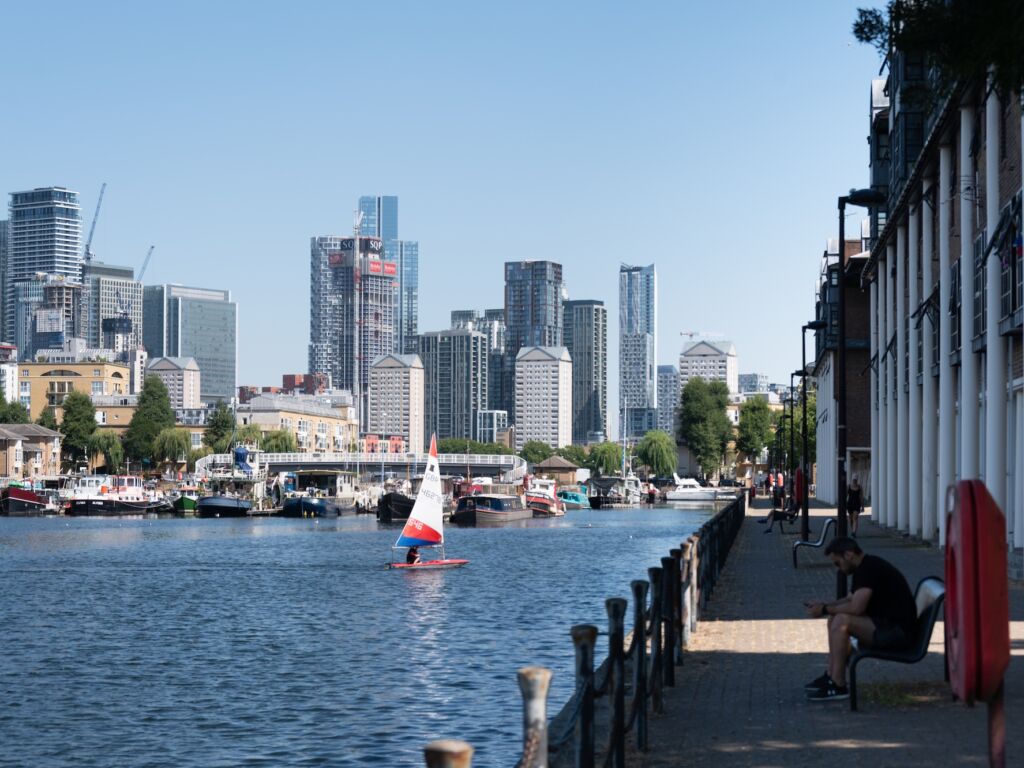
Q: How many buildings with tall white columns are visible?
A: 2